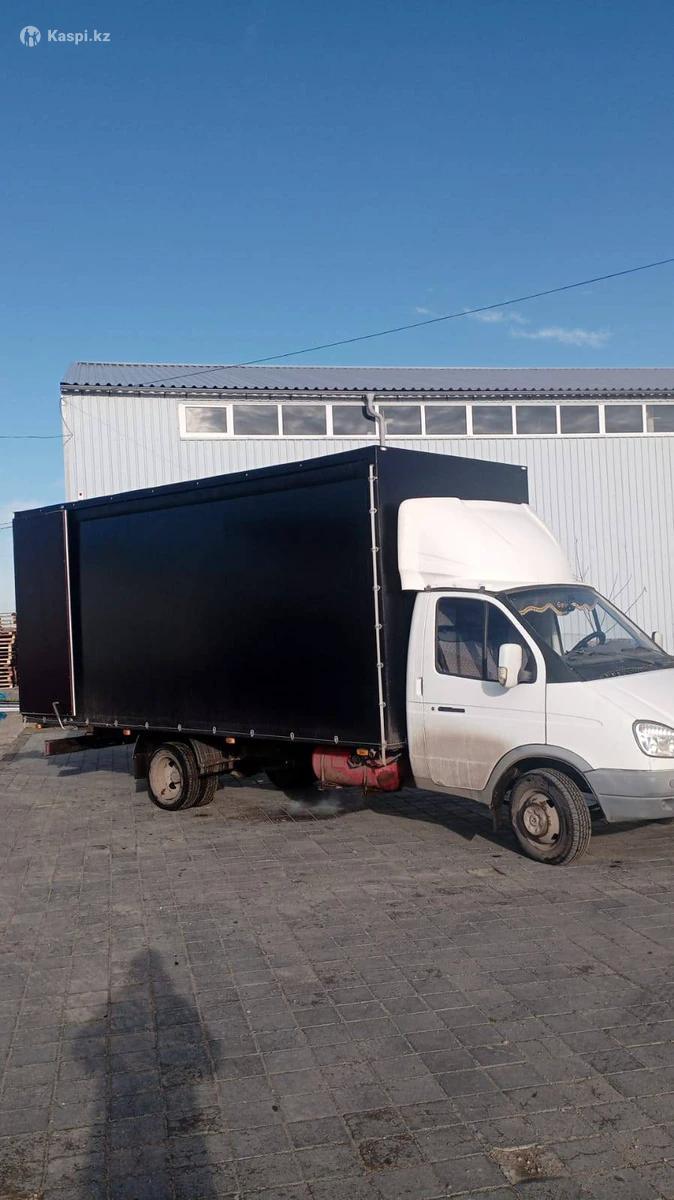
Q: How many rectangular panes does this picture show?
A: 11